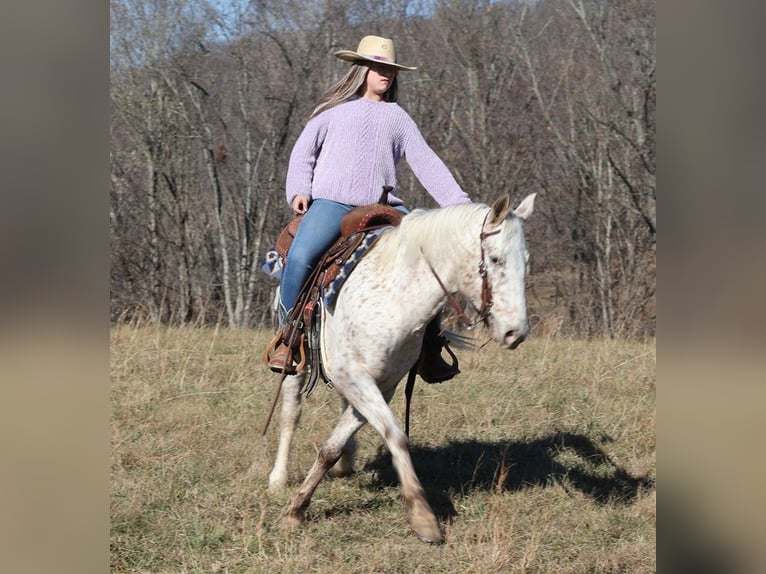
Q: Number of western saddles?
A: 1